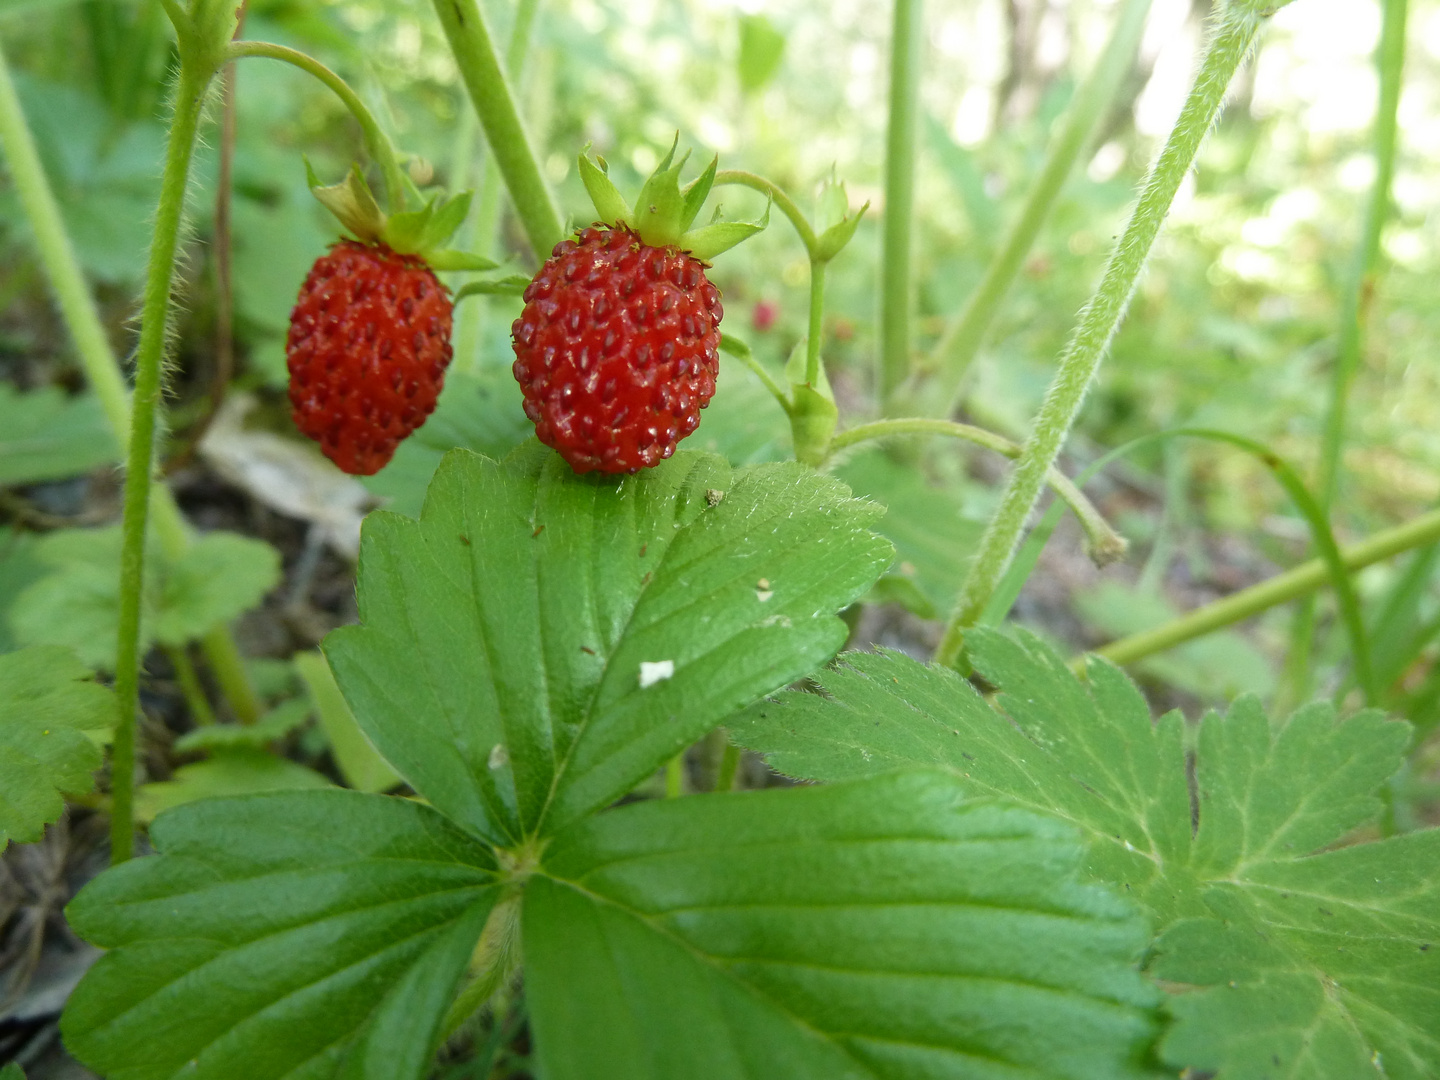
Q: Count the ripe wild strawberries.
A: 2